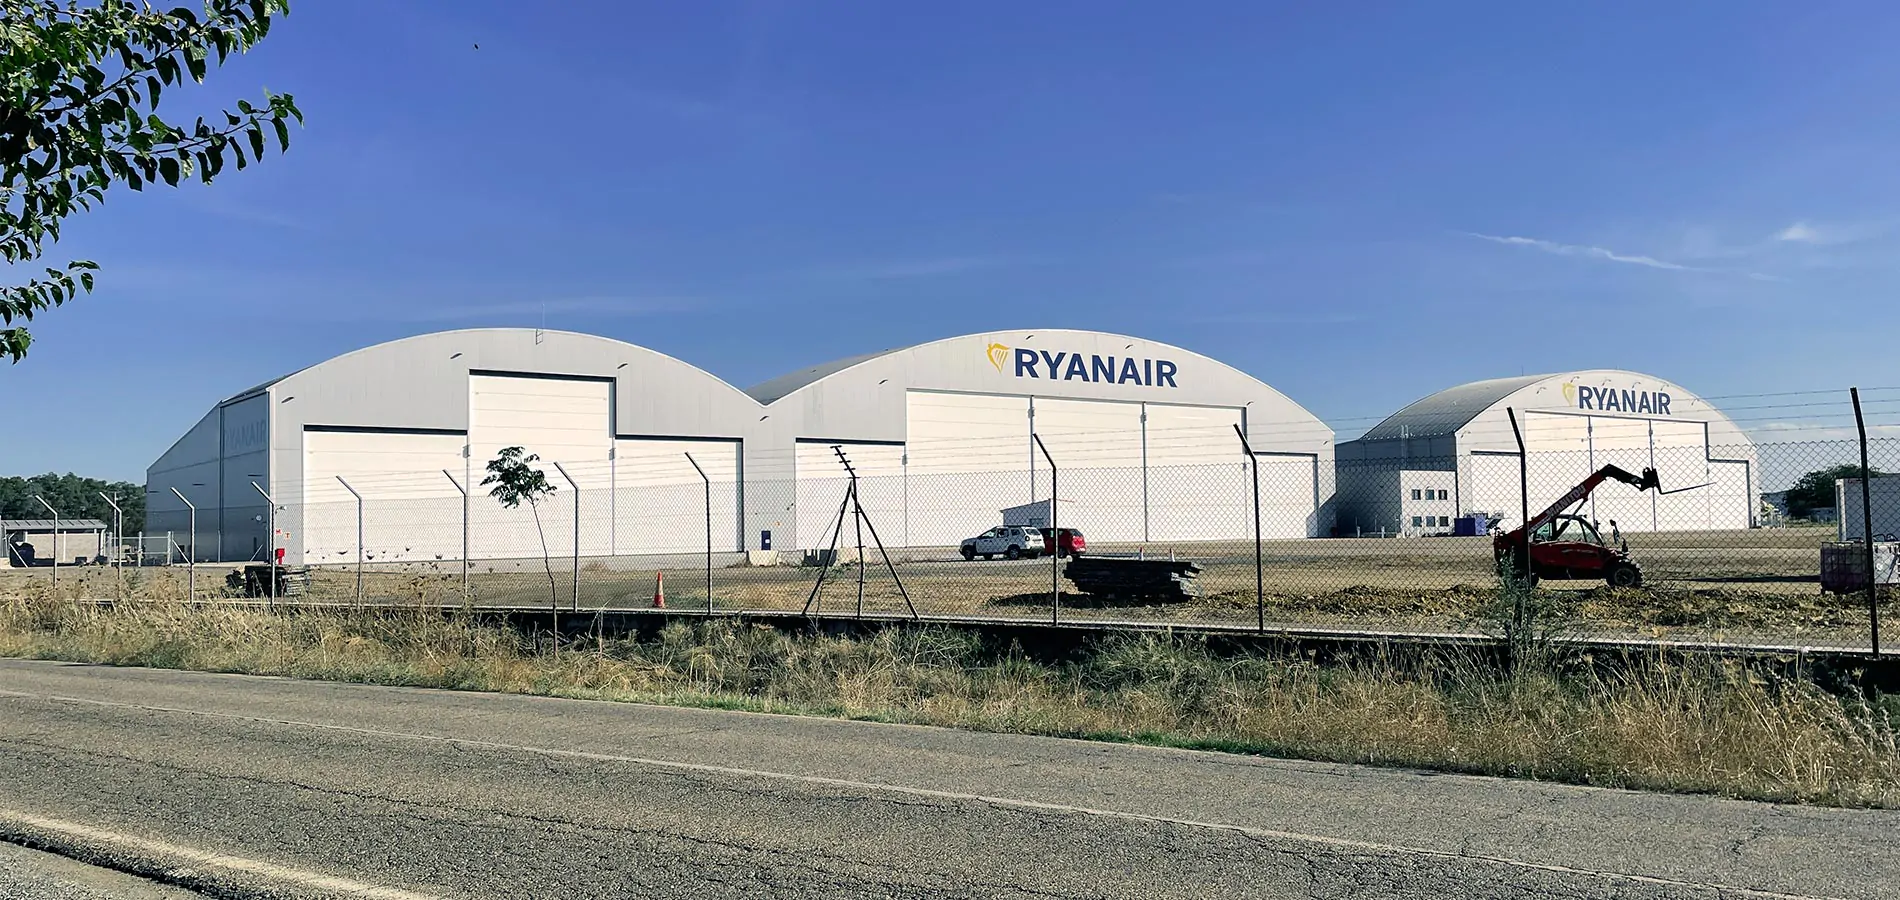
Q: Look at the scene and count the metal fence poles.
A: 13